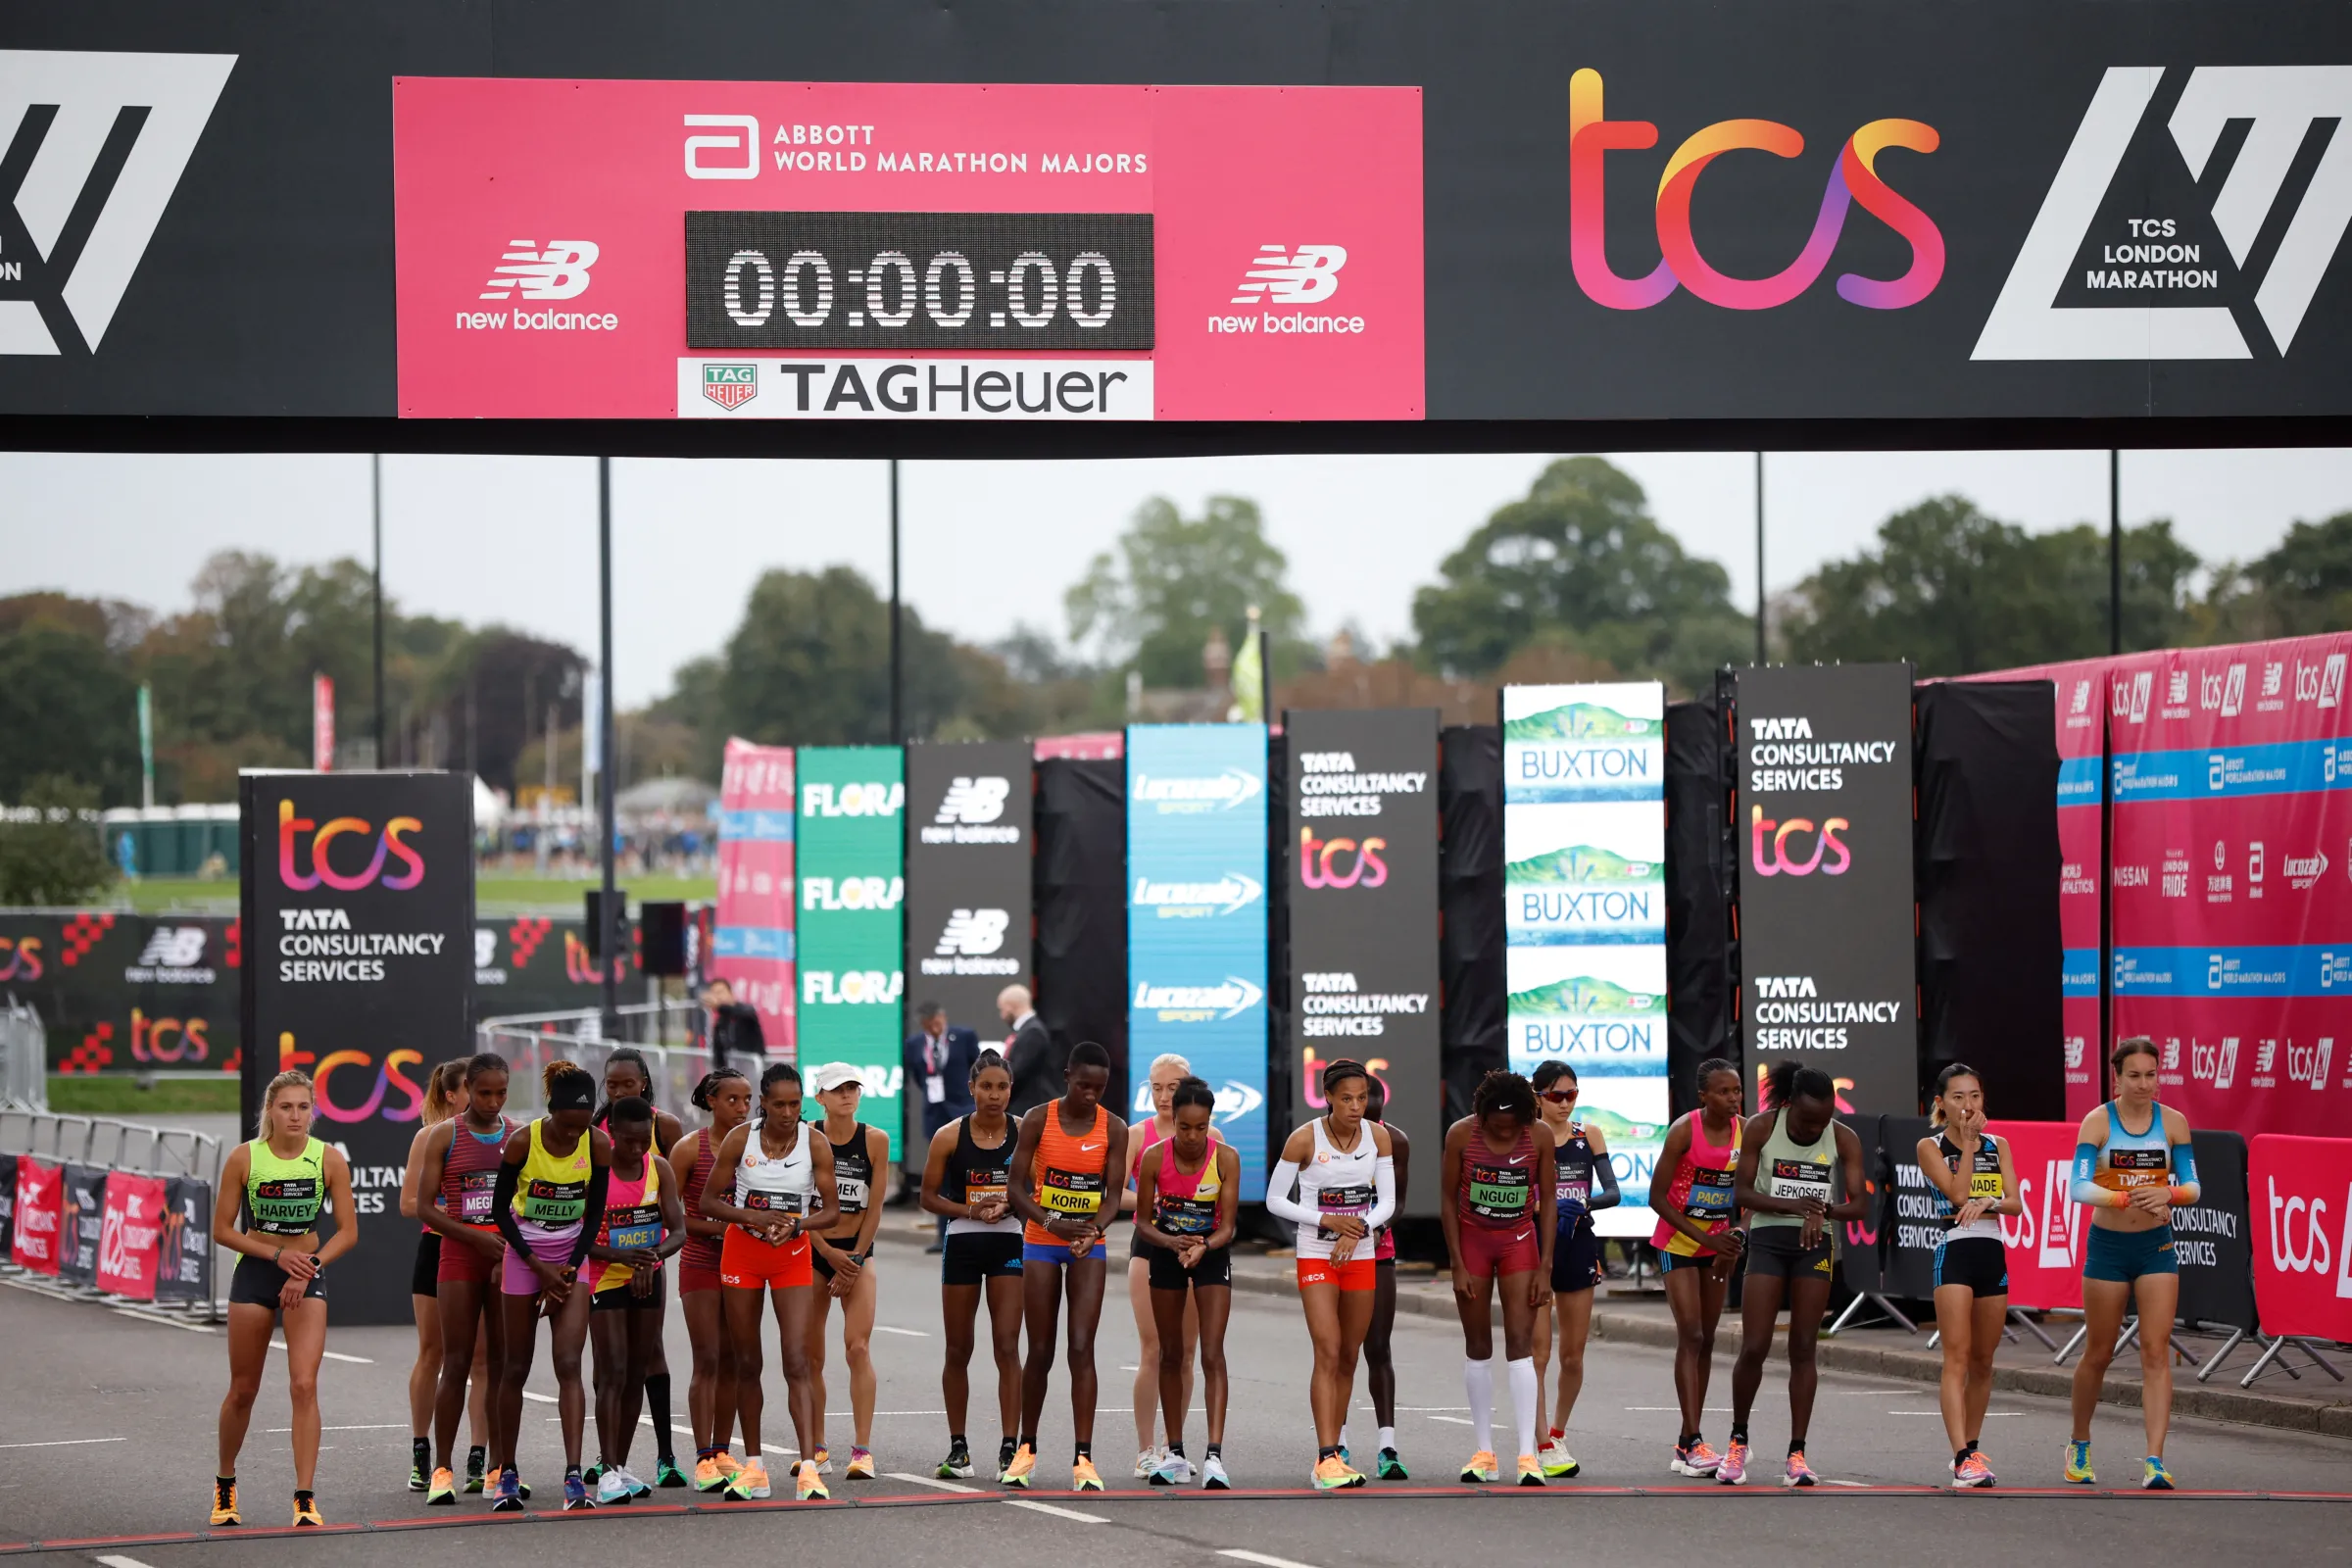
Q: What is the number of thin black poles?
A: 5